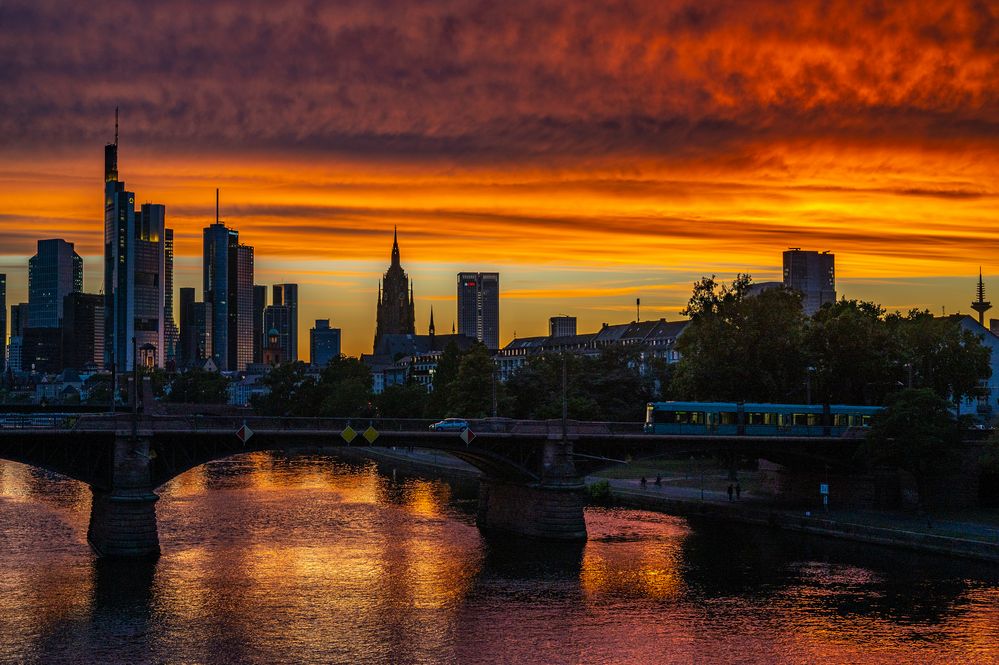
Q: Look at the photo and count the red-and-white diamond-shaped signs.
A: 2